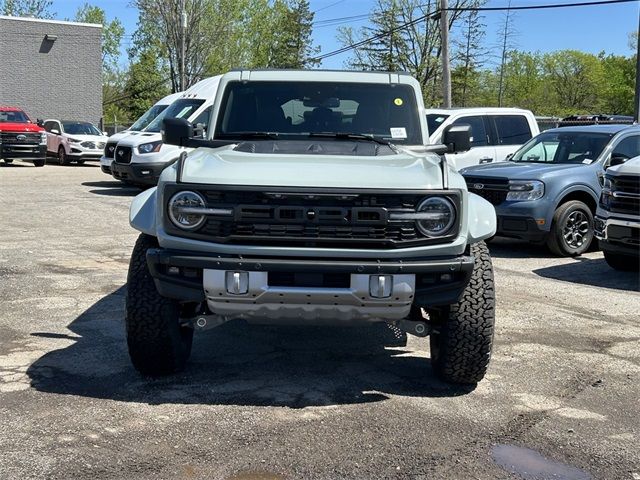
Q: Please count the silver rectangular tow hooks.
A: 2